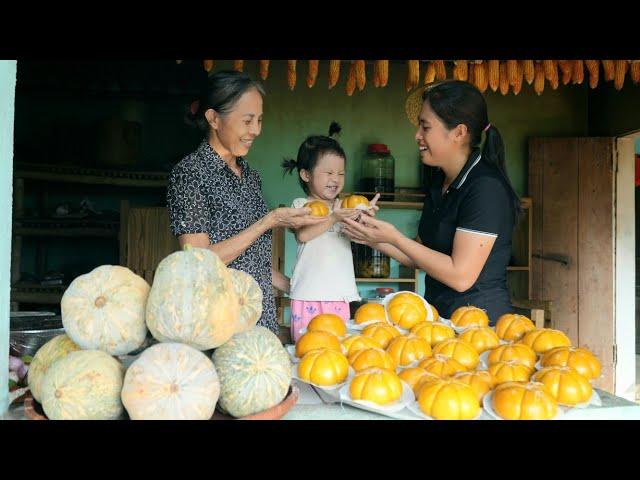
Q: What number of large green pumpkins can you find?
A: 7